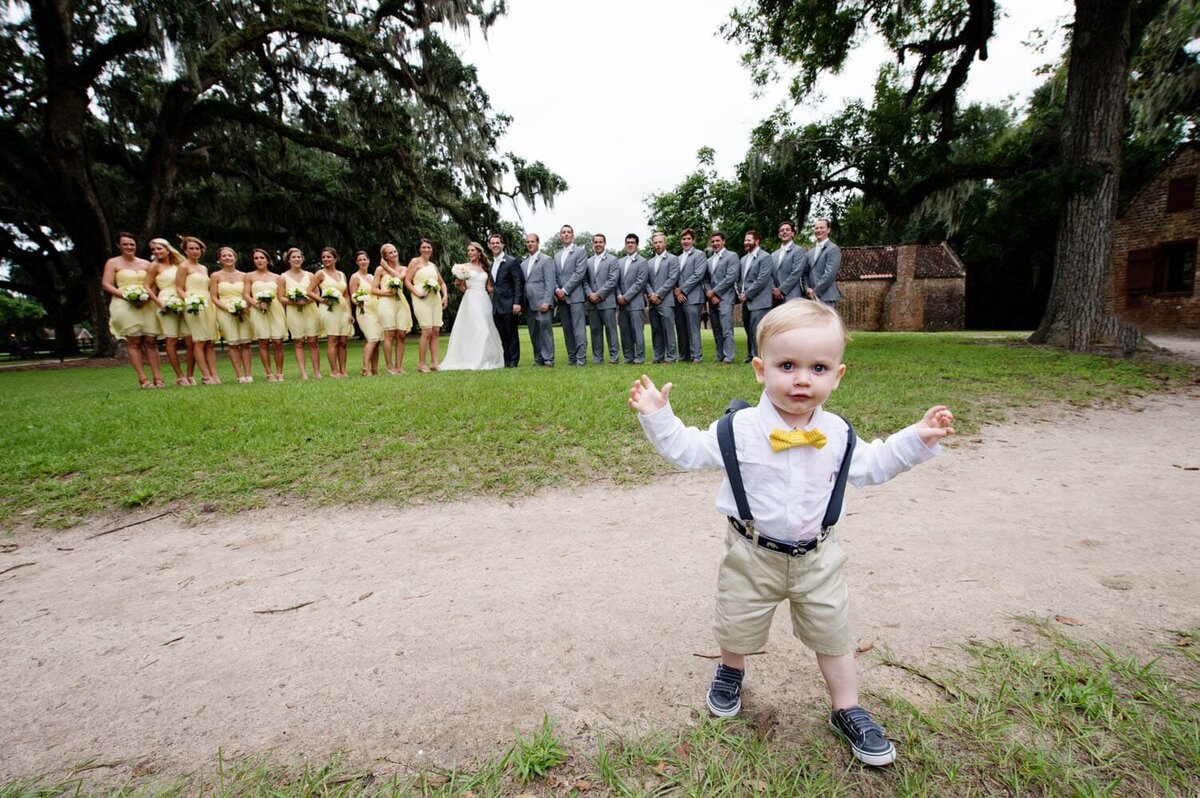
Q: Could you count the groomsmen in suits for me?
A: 10